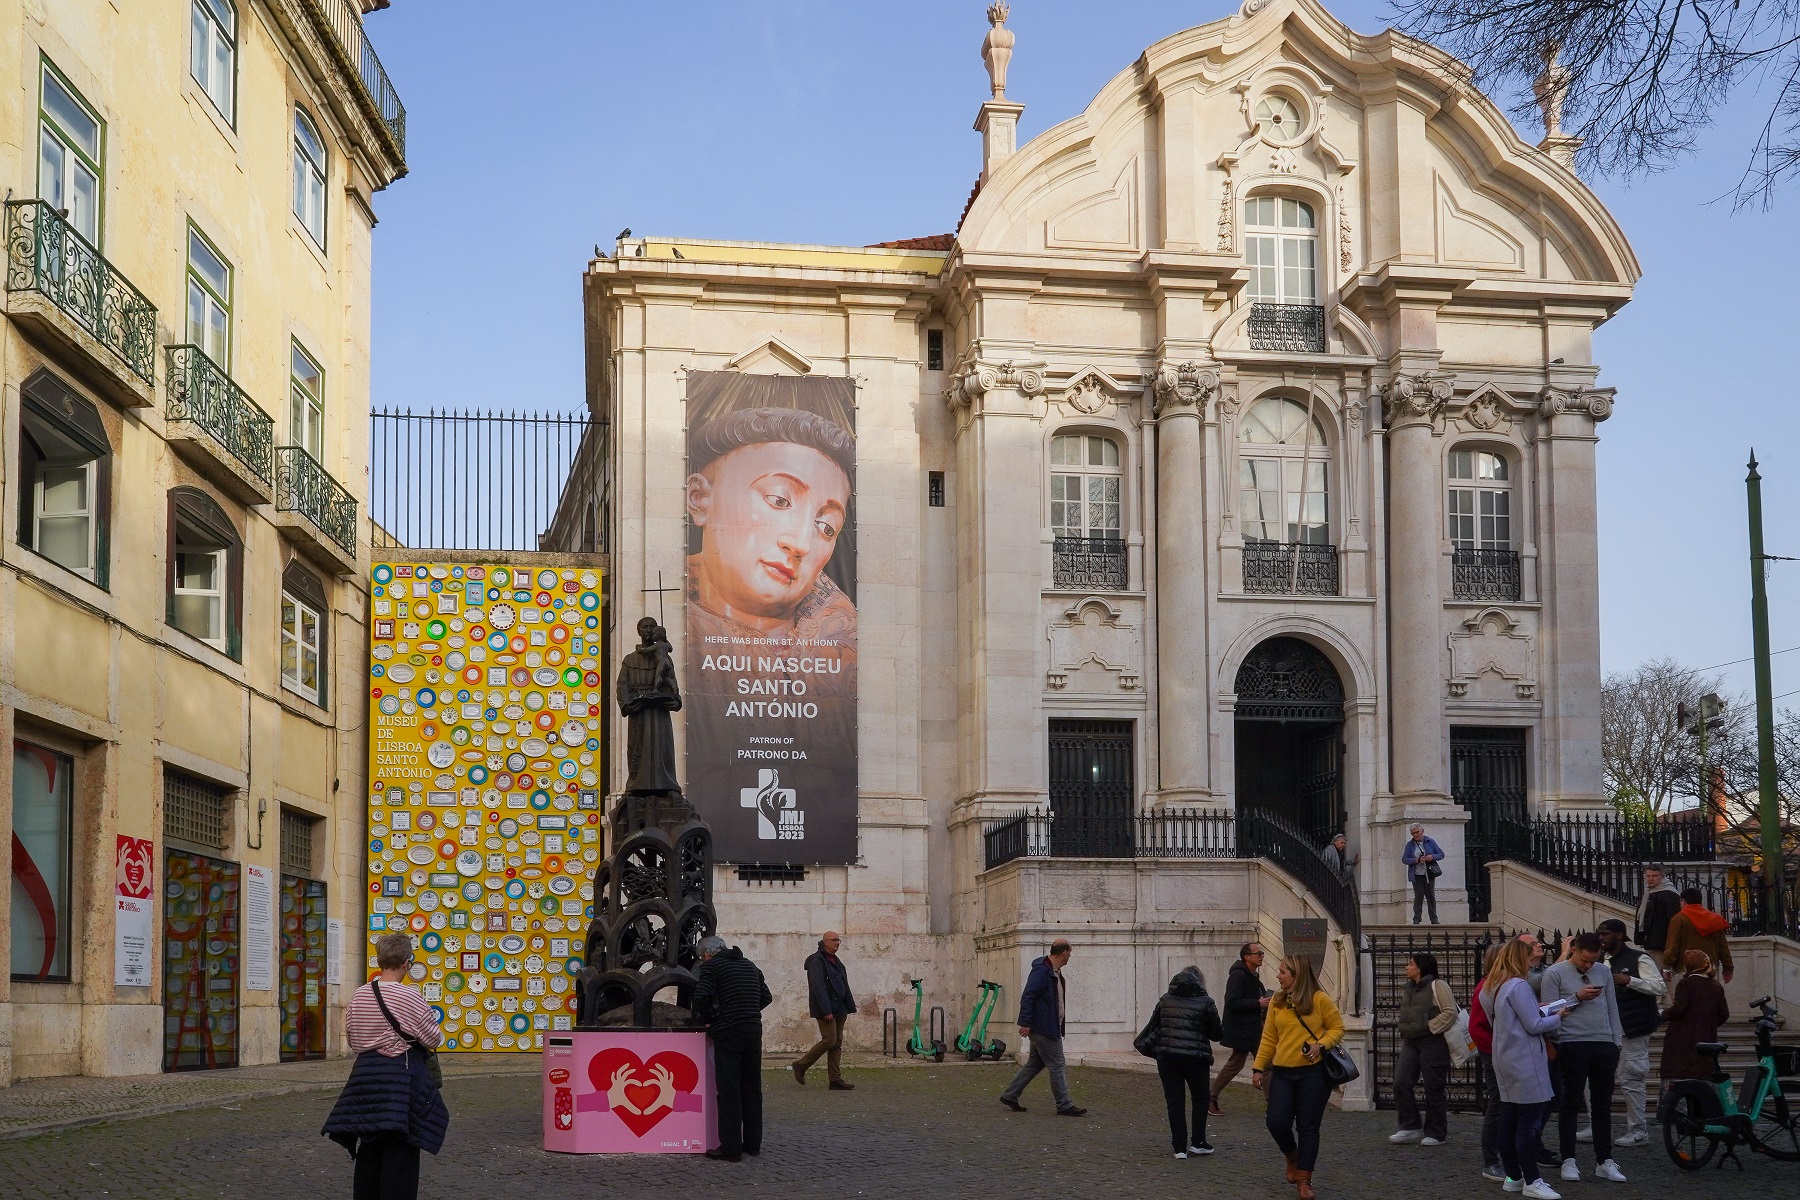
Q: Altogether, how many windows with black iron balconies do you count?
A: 4